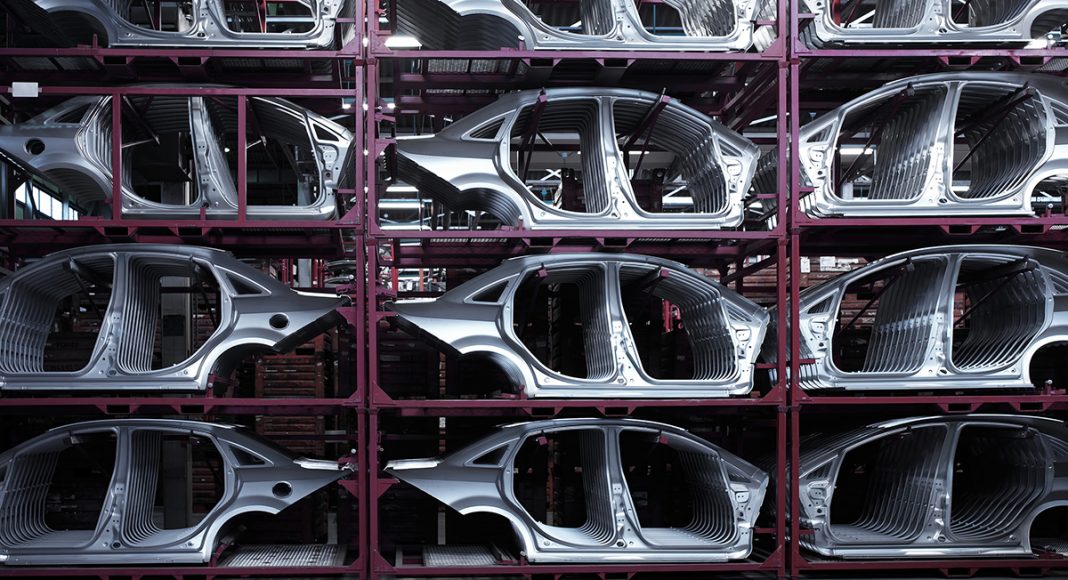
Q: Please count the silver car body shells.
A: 12